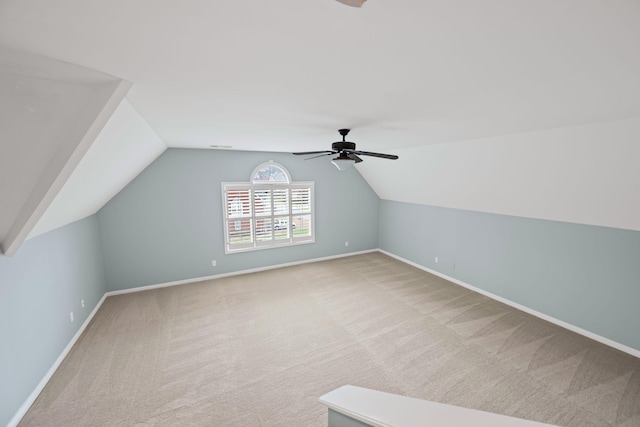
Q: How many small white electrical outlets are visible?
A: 5